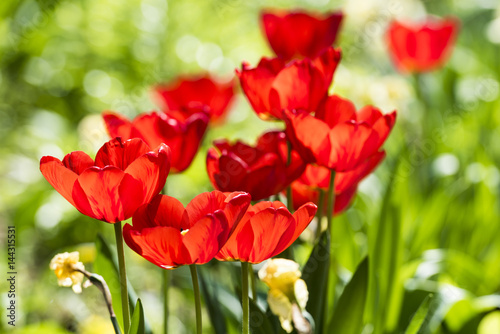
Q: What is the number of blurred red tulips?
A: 3